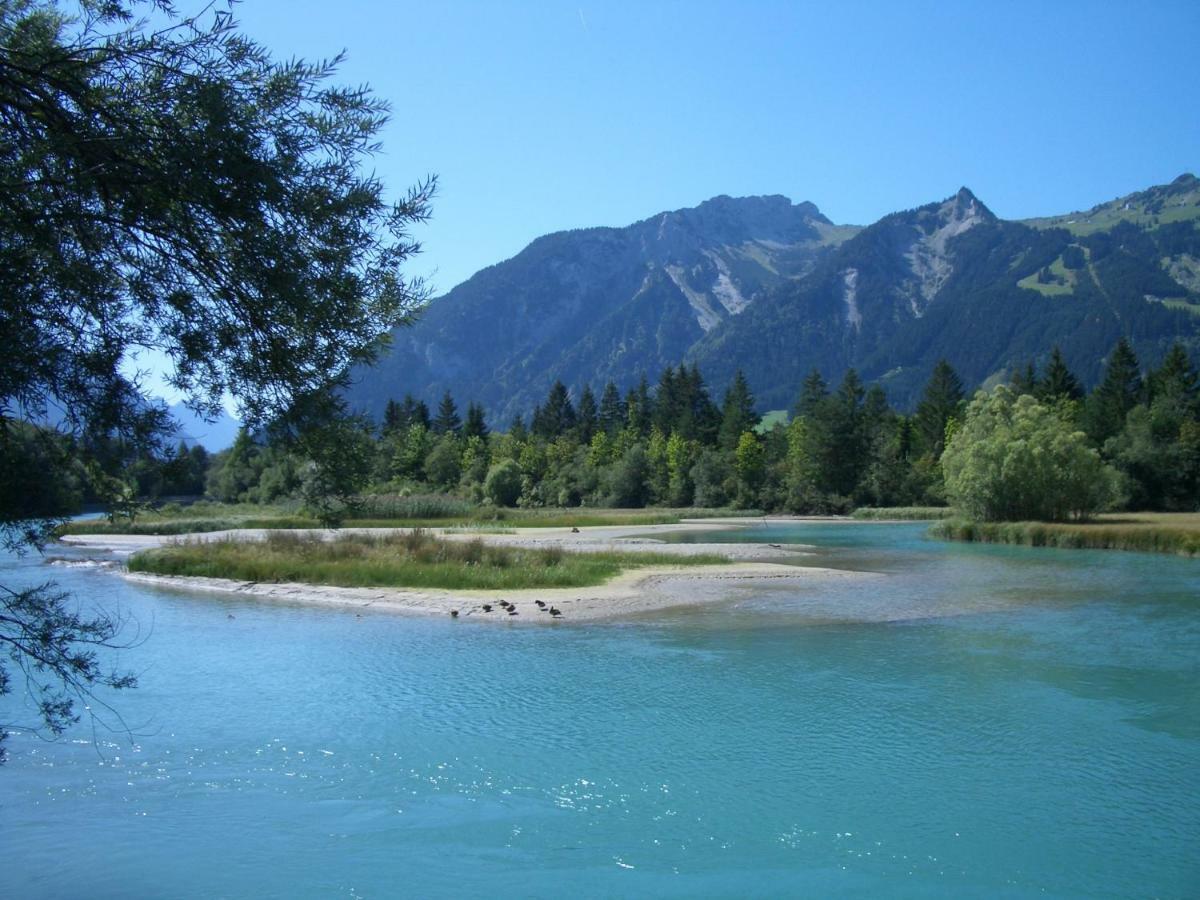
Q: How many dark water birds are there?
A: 6